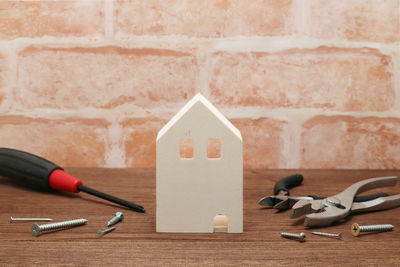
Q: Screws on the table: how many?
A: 6